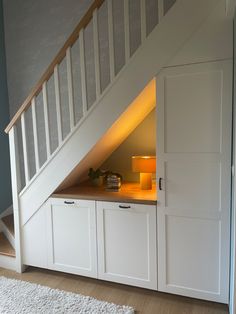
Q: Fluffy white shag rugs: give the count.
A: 1